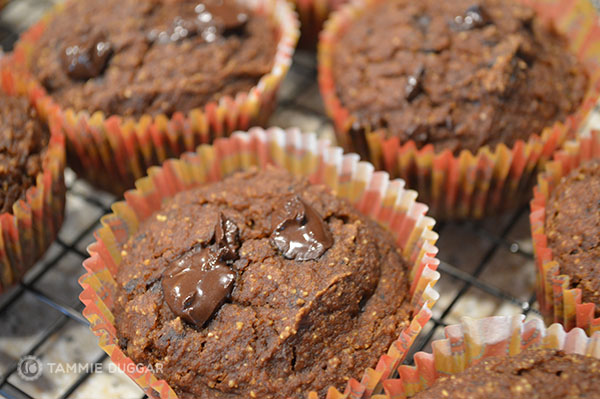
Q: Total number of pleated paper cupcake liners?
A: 7